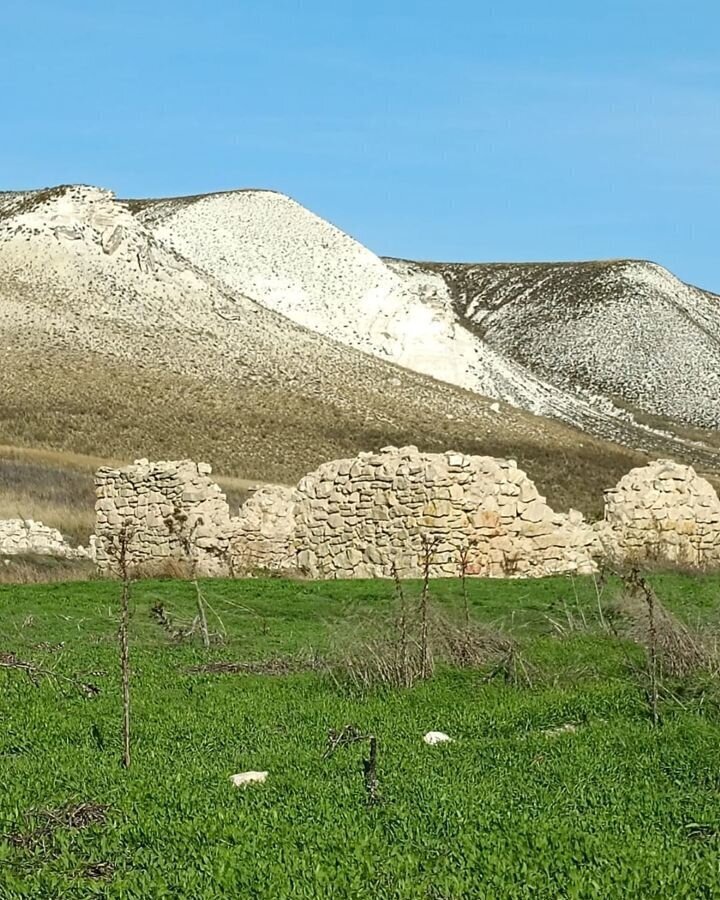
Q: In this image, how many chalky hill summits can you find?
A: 3